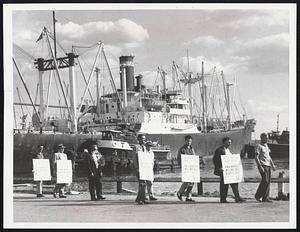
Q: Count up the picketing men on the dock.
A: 8